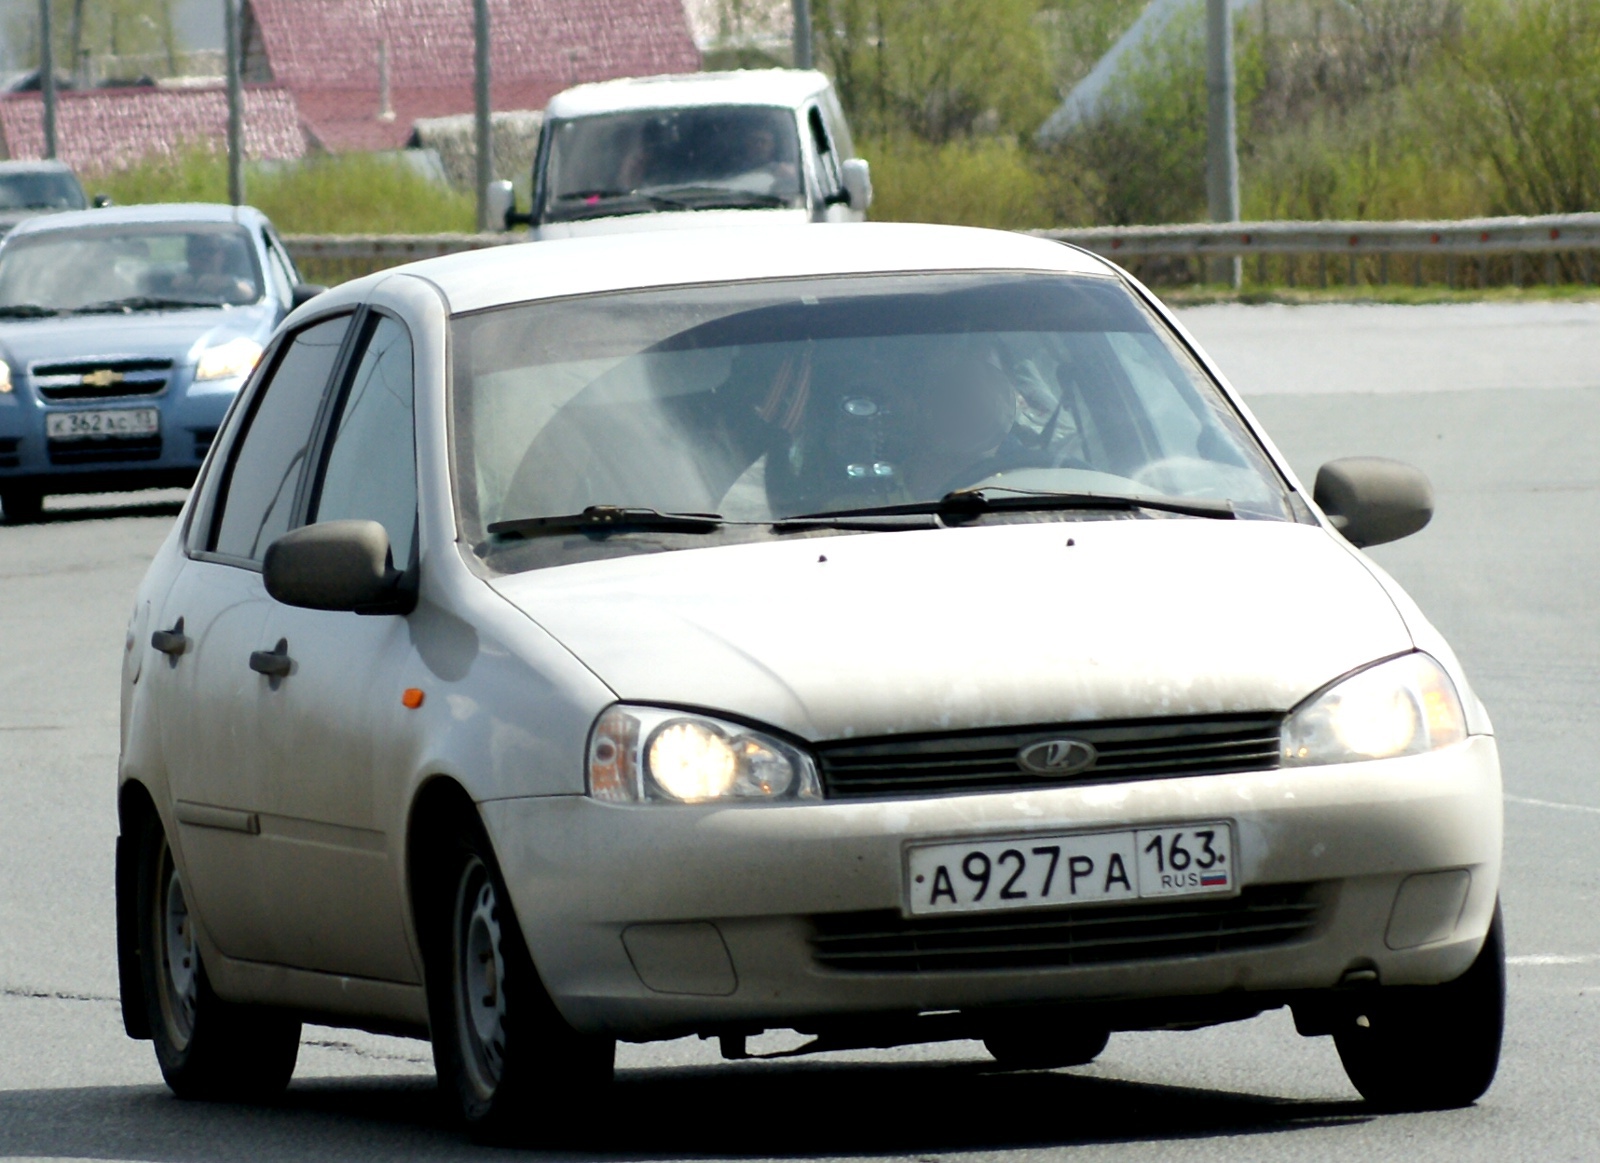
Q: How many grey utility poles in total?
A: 5